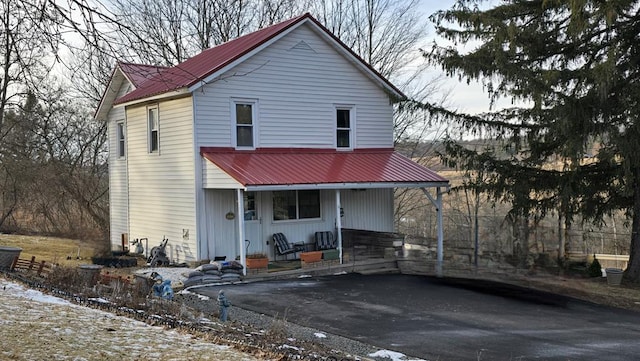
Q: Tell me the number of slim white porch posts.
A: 3